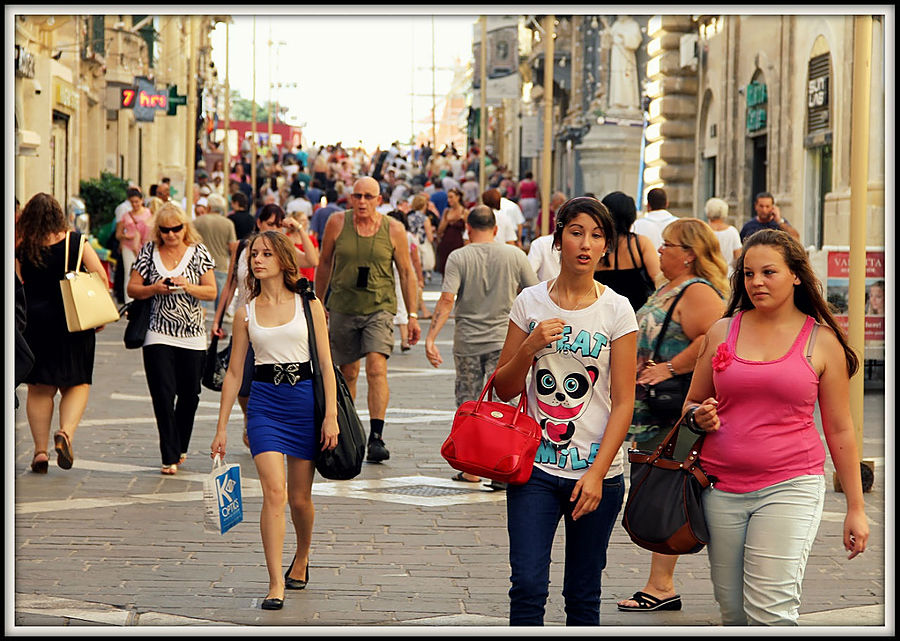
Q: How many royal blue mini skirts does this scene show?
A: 1